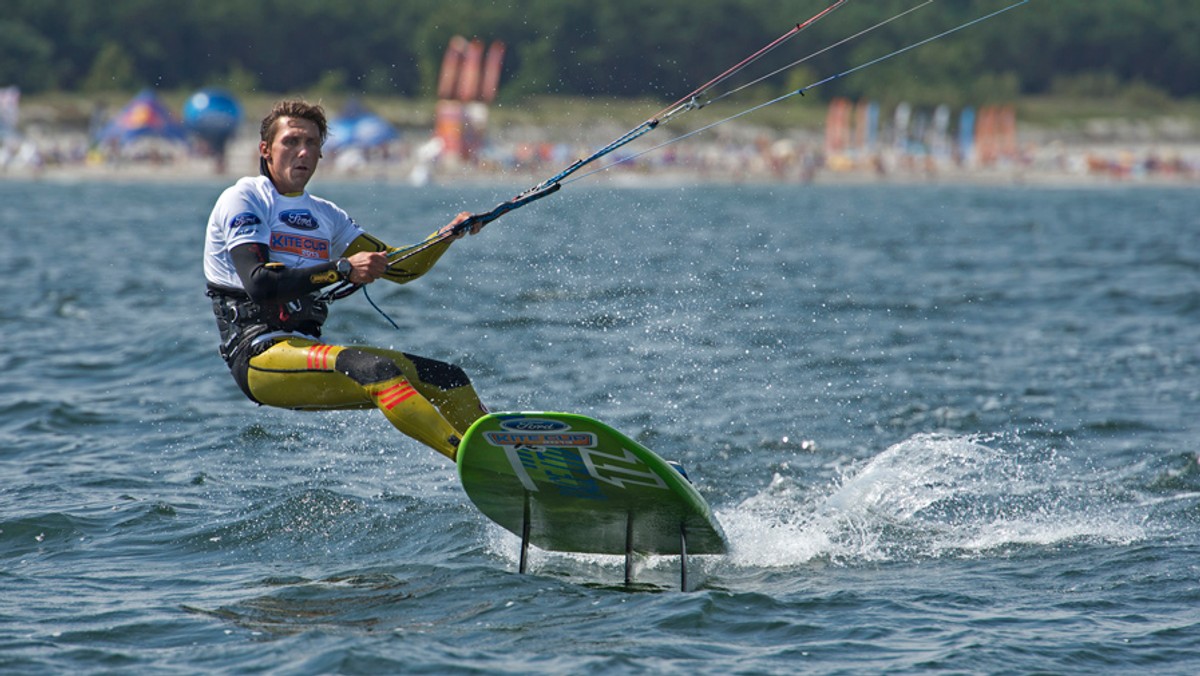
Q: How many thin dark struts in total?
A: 3